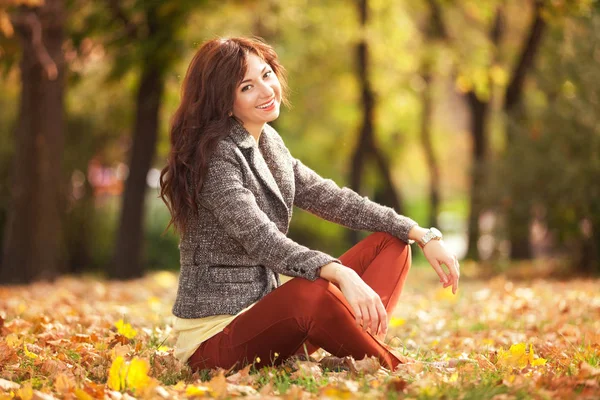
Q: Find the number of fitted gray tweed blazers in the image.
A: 1